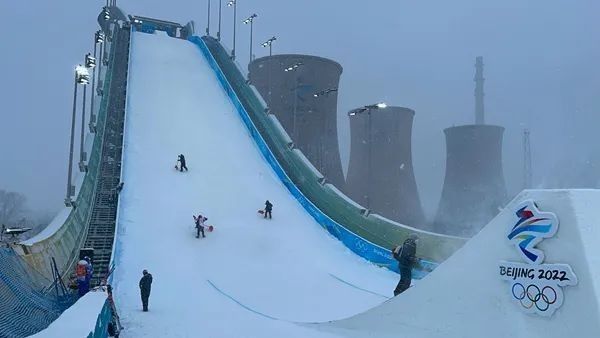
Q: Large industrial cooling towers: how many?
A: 3